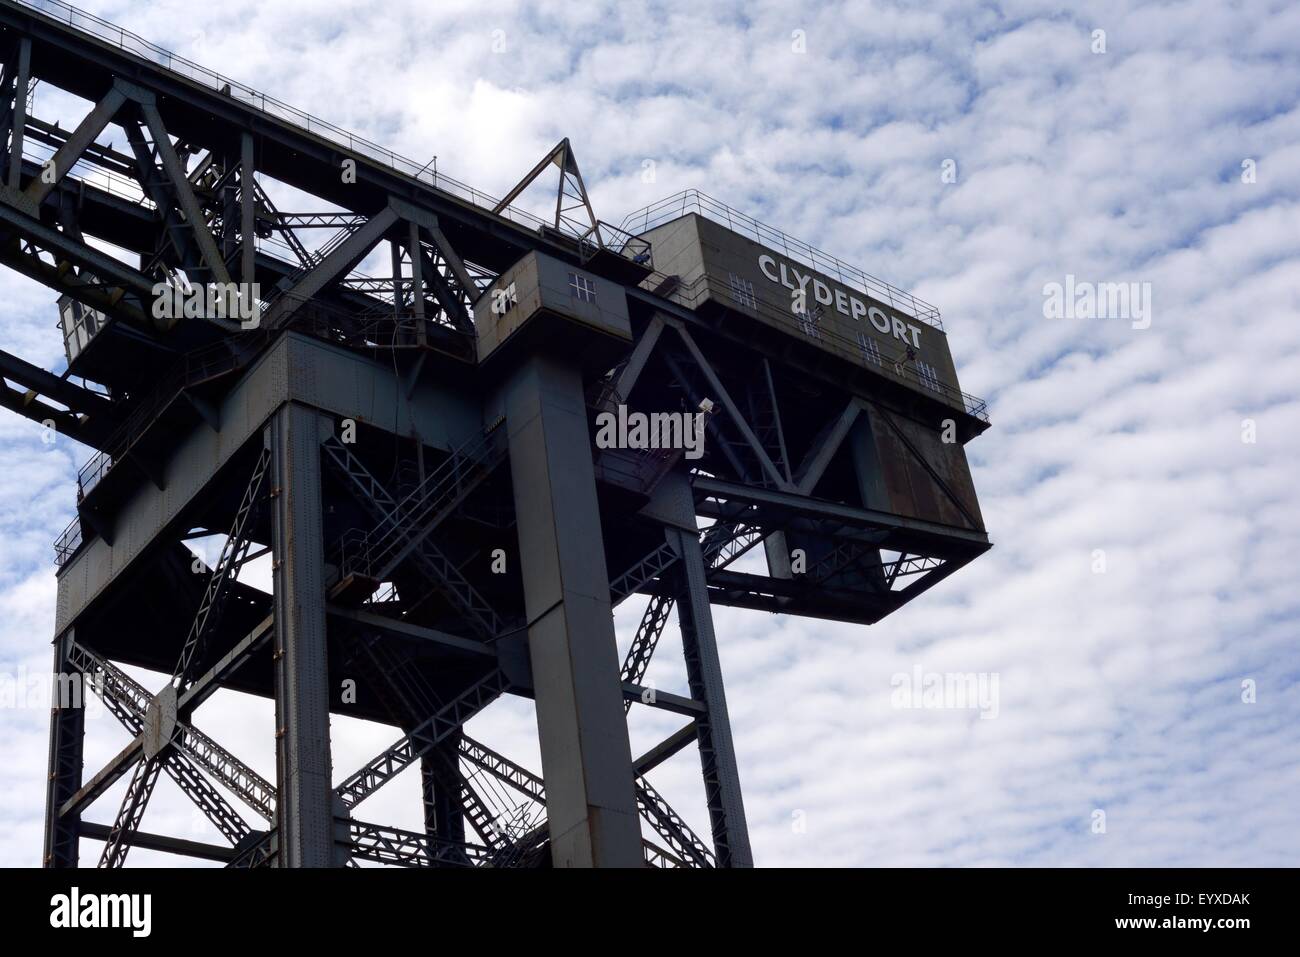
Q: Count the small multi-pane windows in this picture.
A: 6